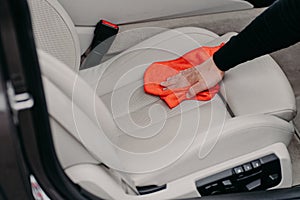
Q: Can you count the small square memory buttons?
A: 3